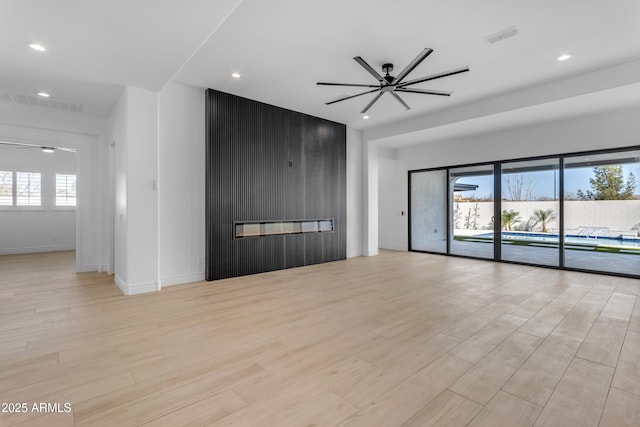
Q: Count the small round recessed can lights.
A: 5